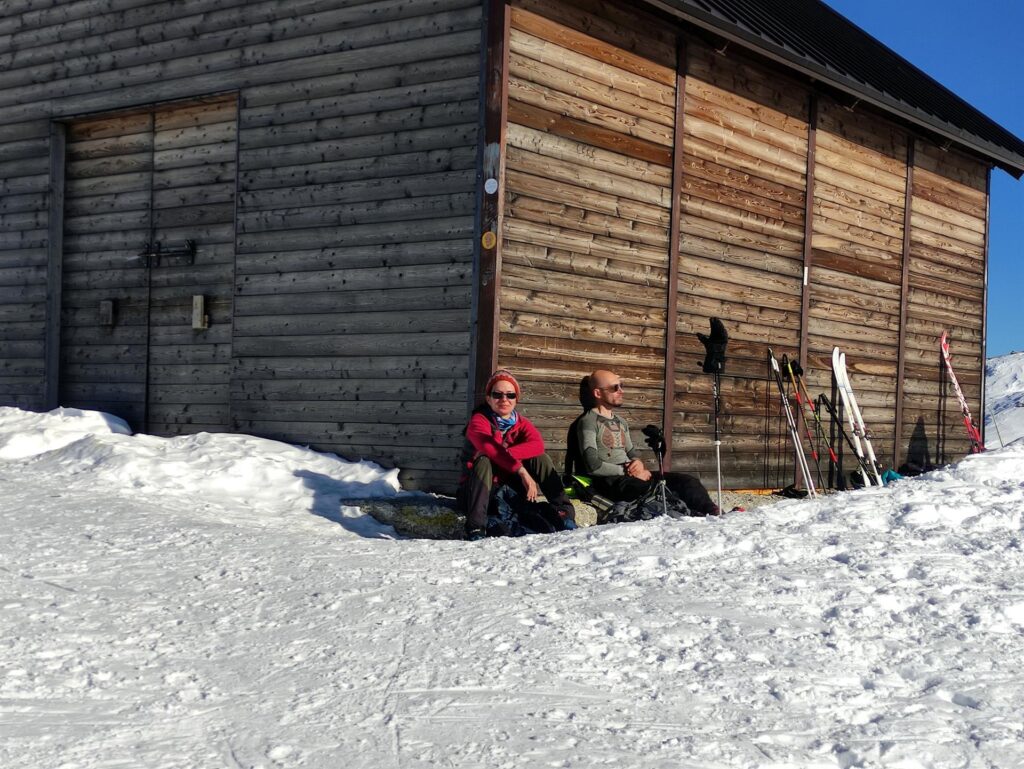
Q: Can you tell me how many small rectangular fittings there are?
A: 2